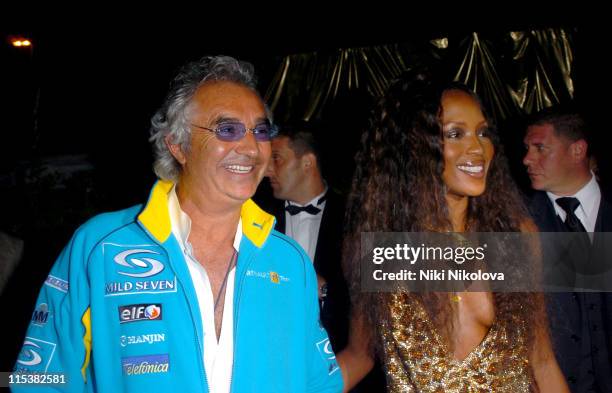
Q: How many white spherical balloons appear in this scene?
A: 0